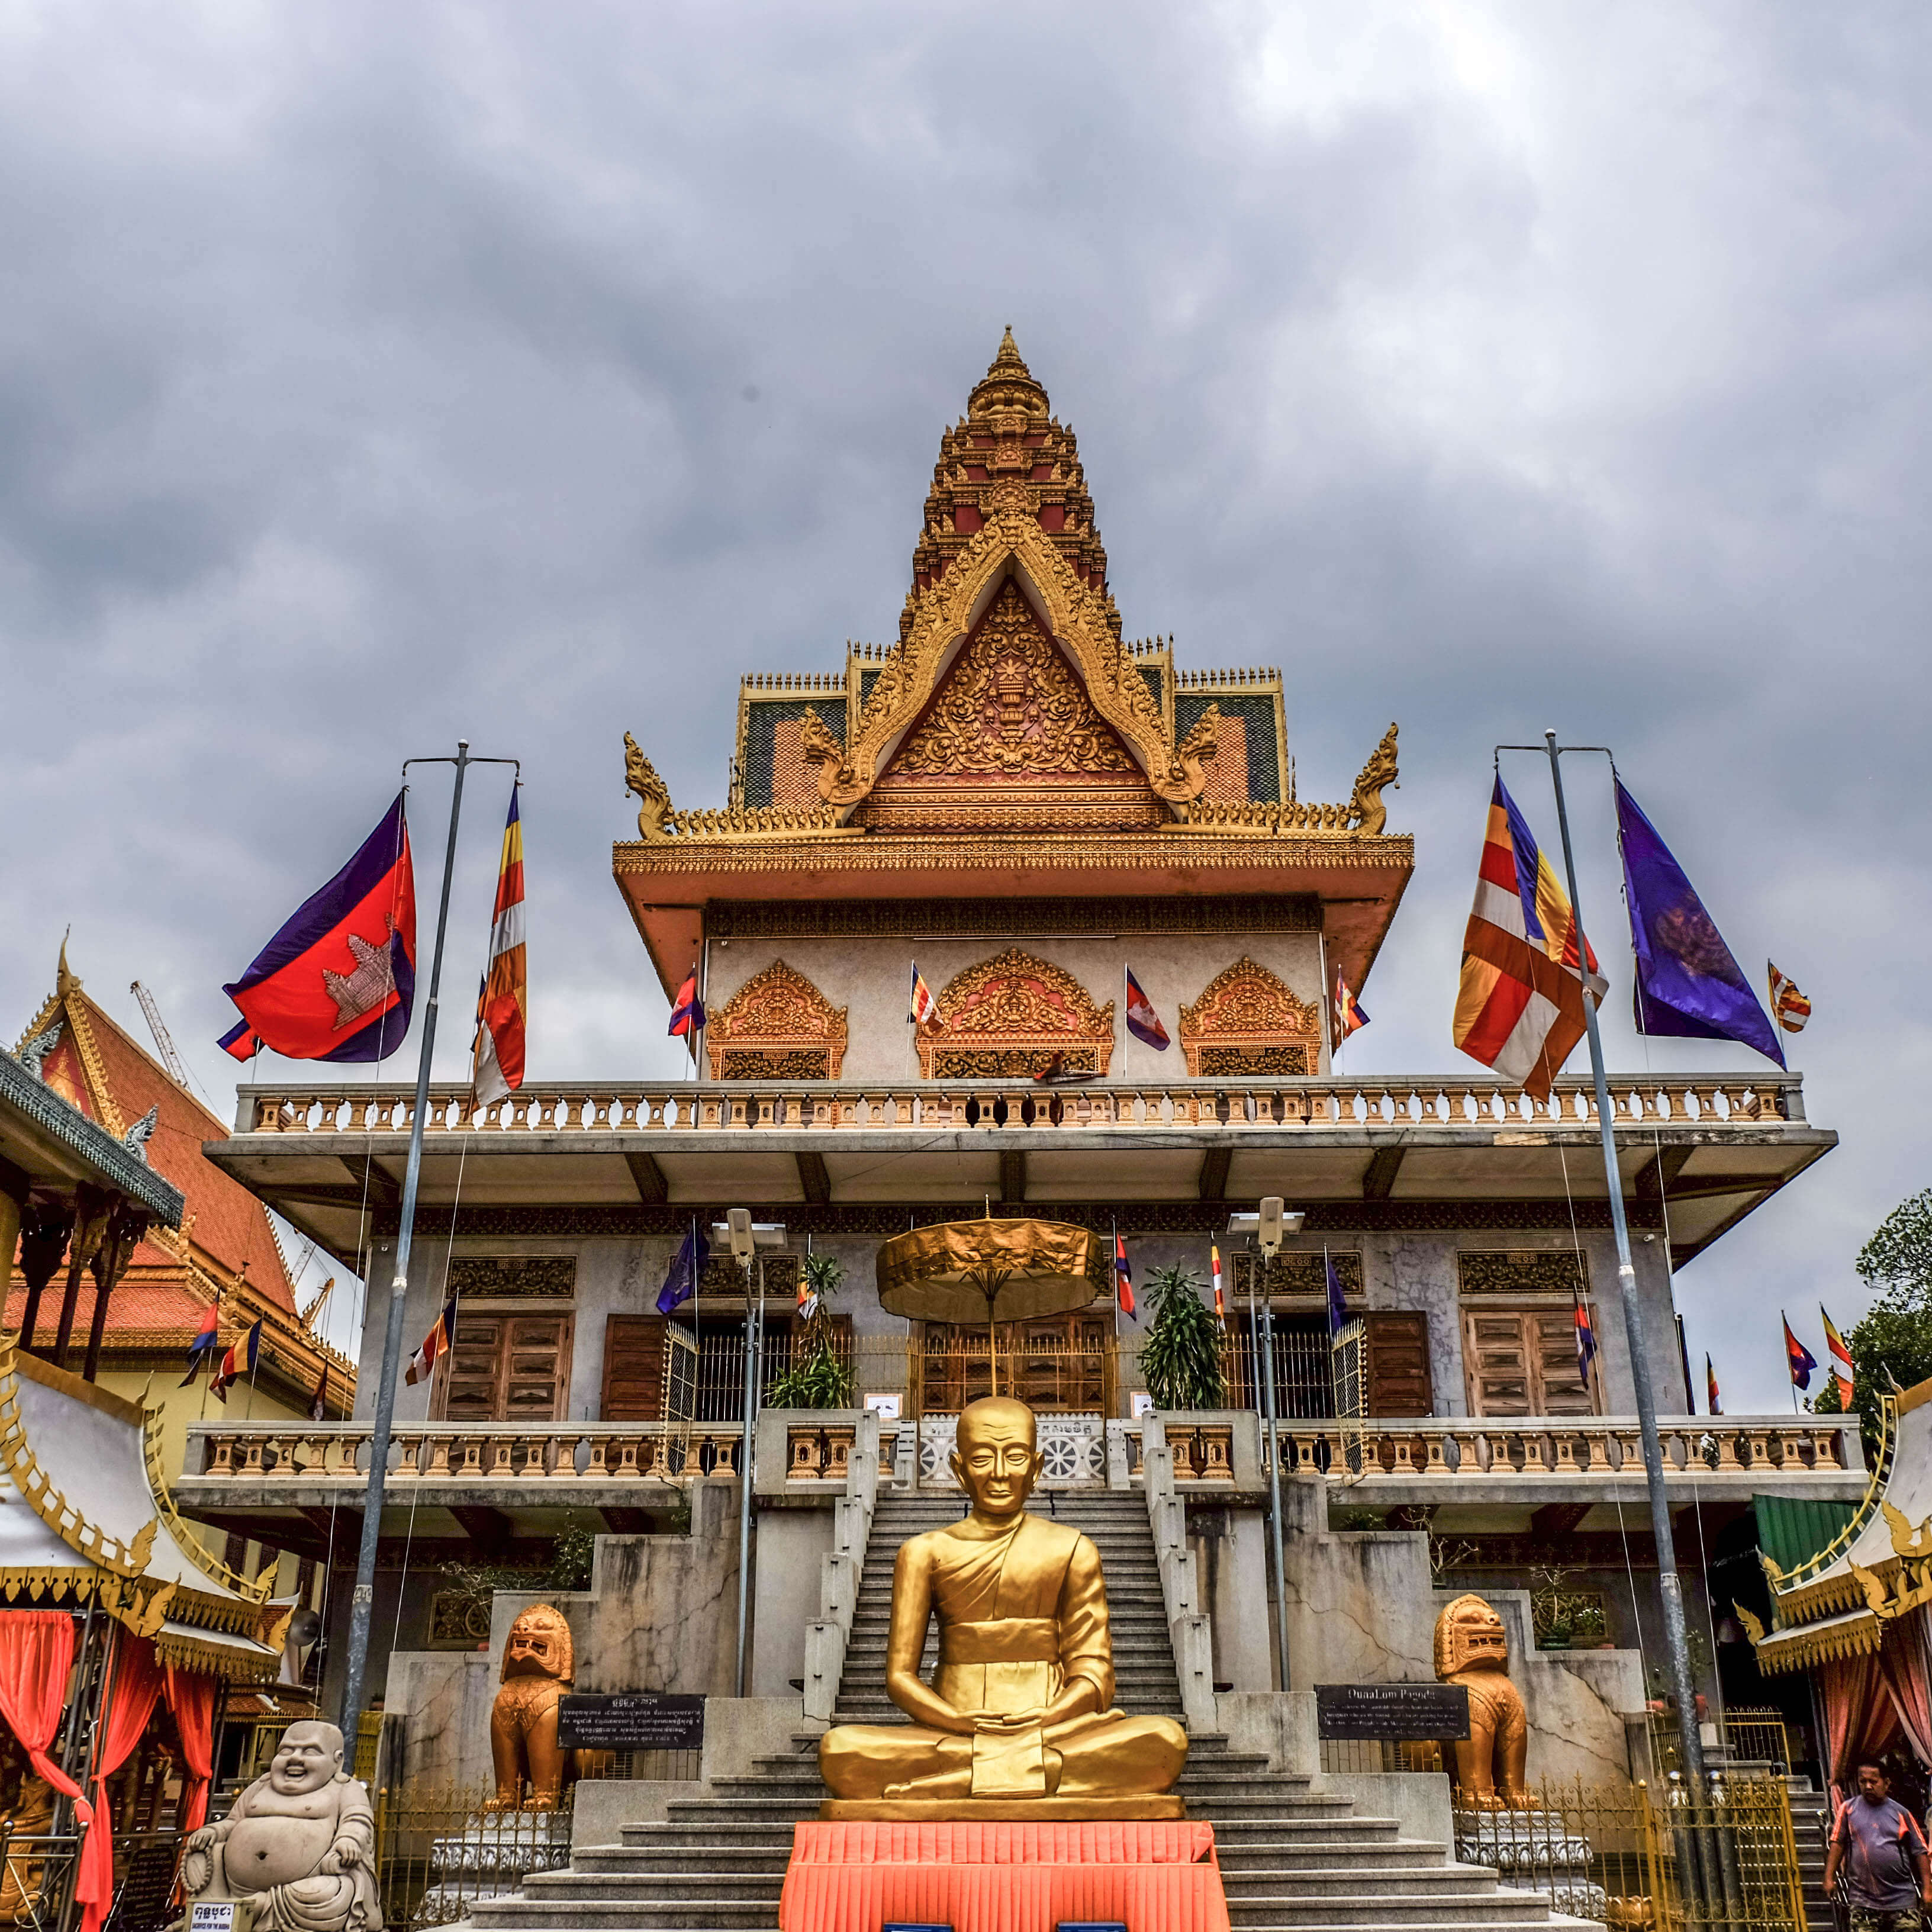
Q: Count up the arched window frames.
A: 3